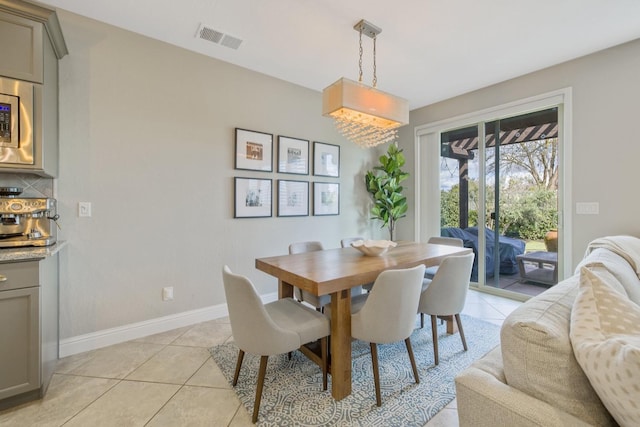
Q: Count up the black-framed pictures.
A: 6